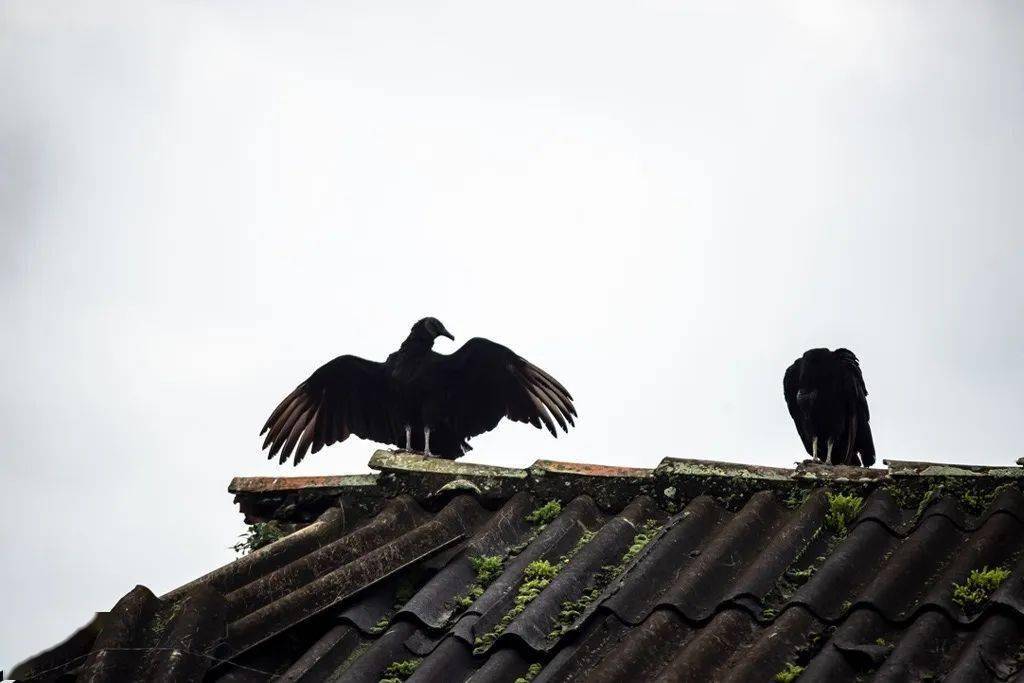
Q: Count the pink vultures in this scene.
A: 0